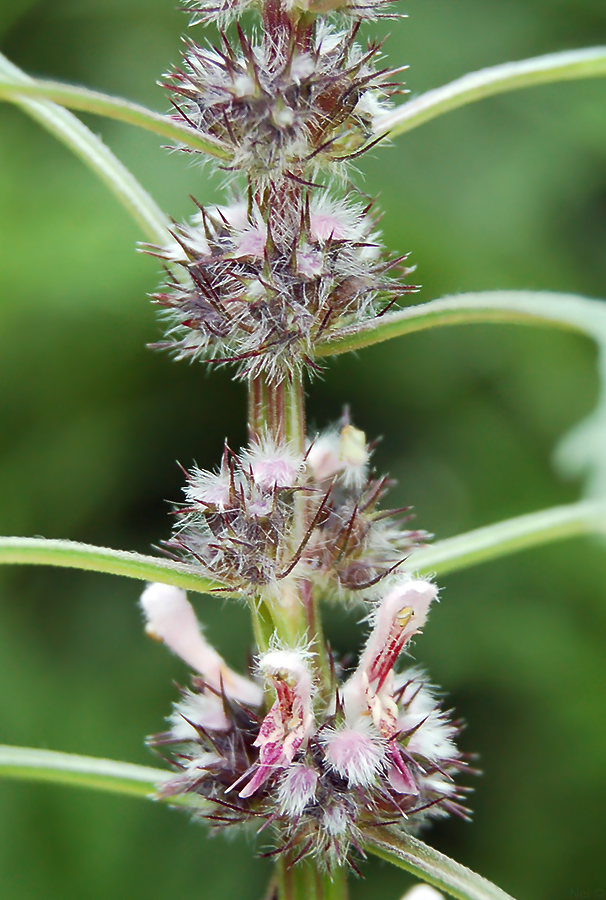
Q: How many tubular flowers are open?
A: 3